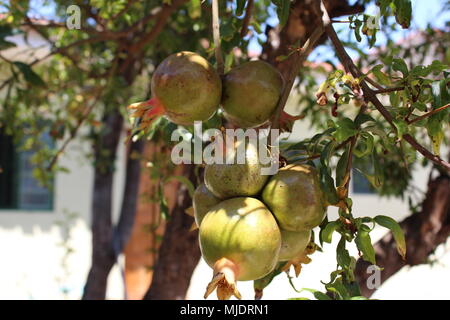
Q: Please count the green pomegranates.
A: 7